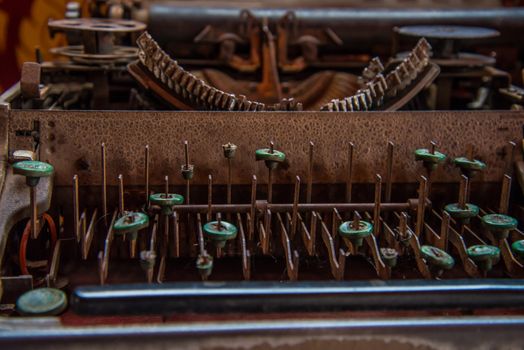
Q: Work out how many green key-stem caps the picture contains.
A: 14